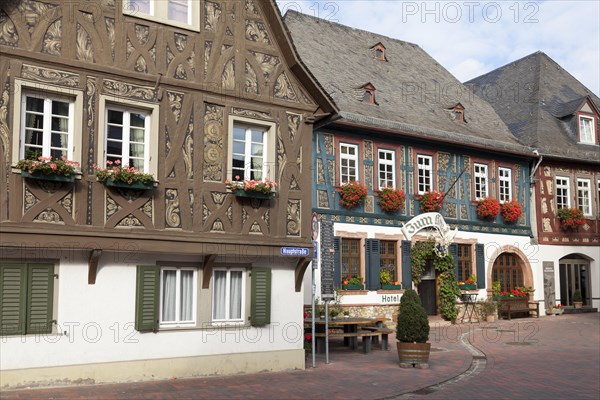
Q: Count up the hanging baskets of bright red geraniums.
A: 6